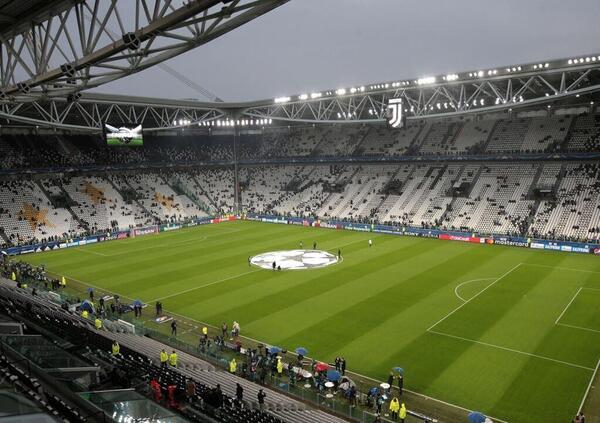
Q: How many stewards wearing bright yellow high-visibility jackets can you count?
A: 13